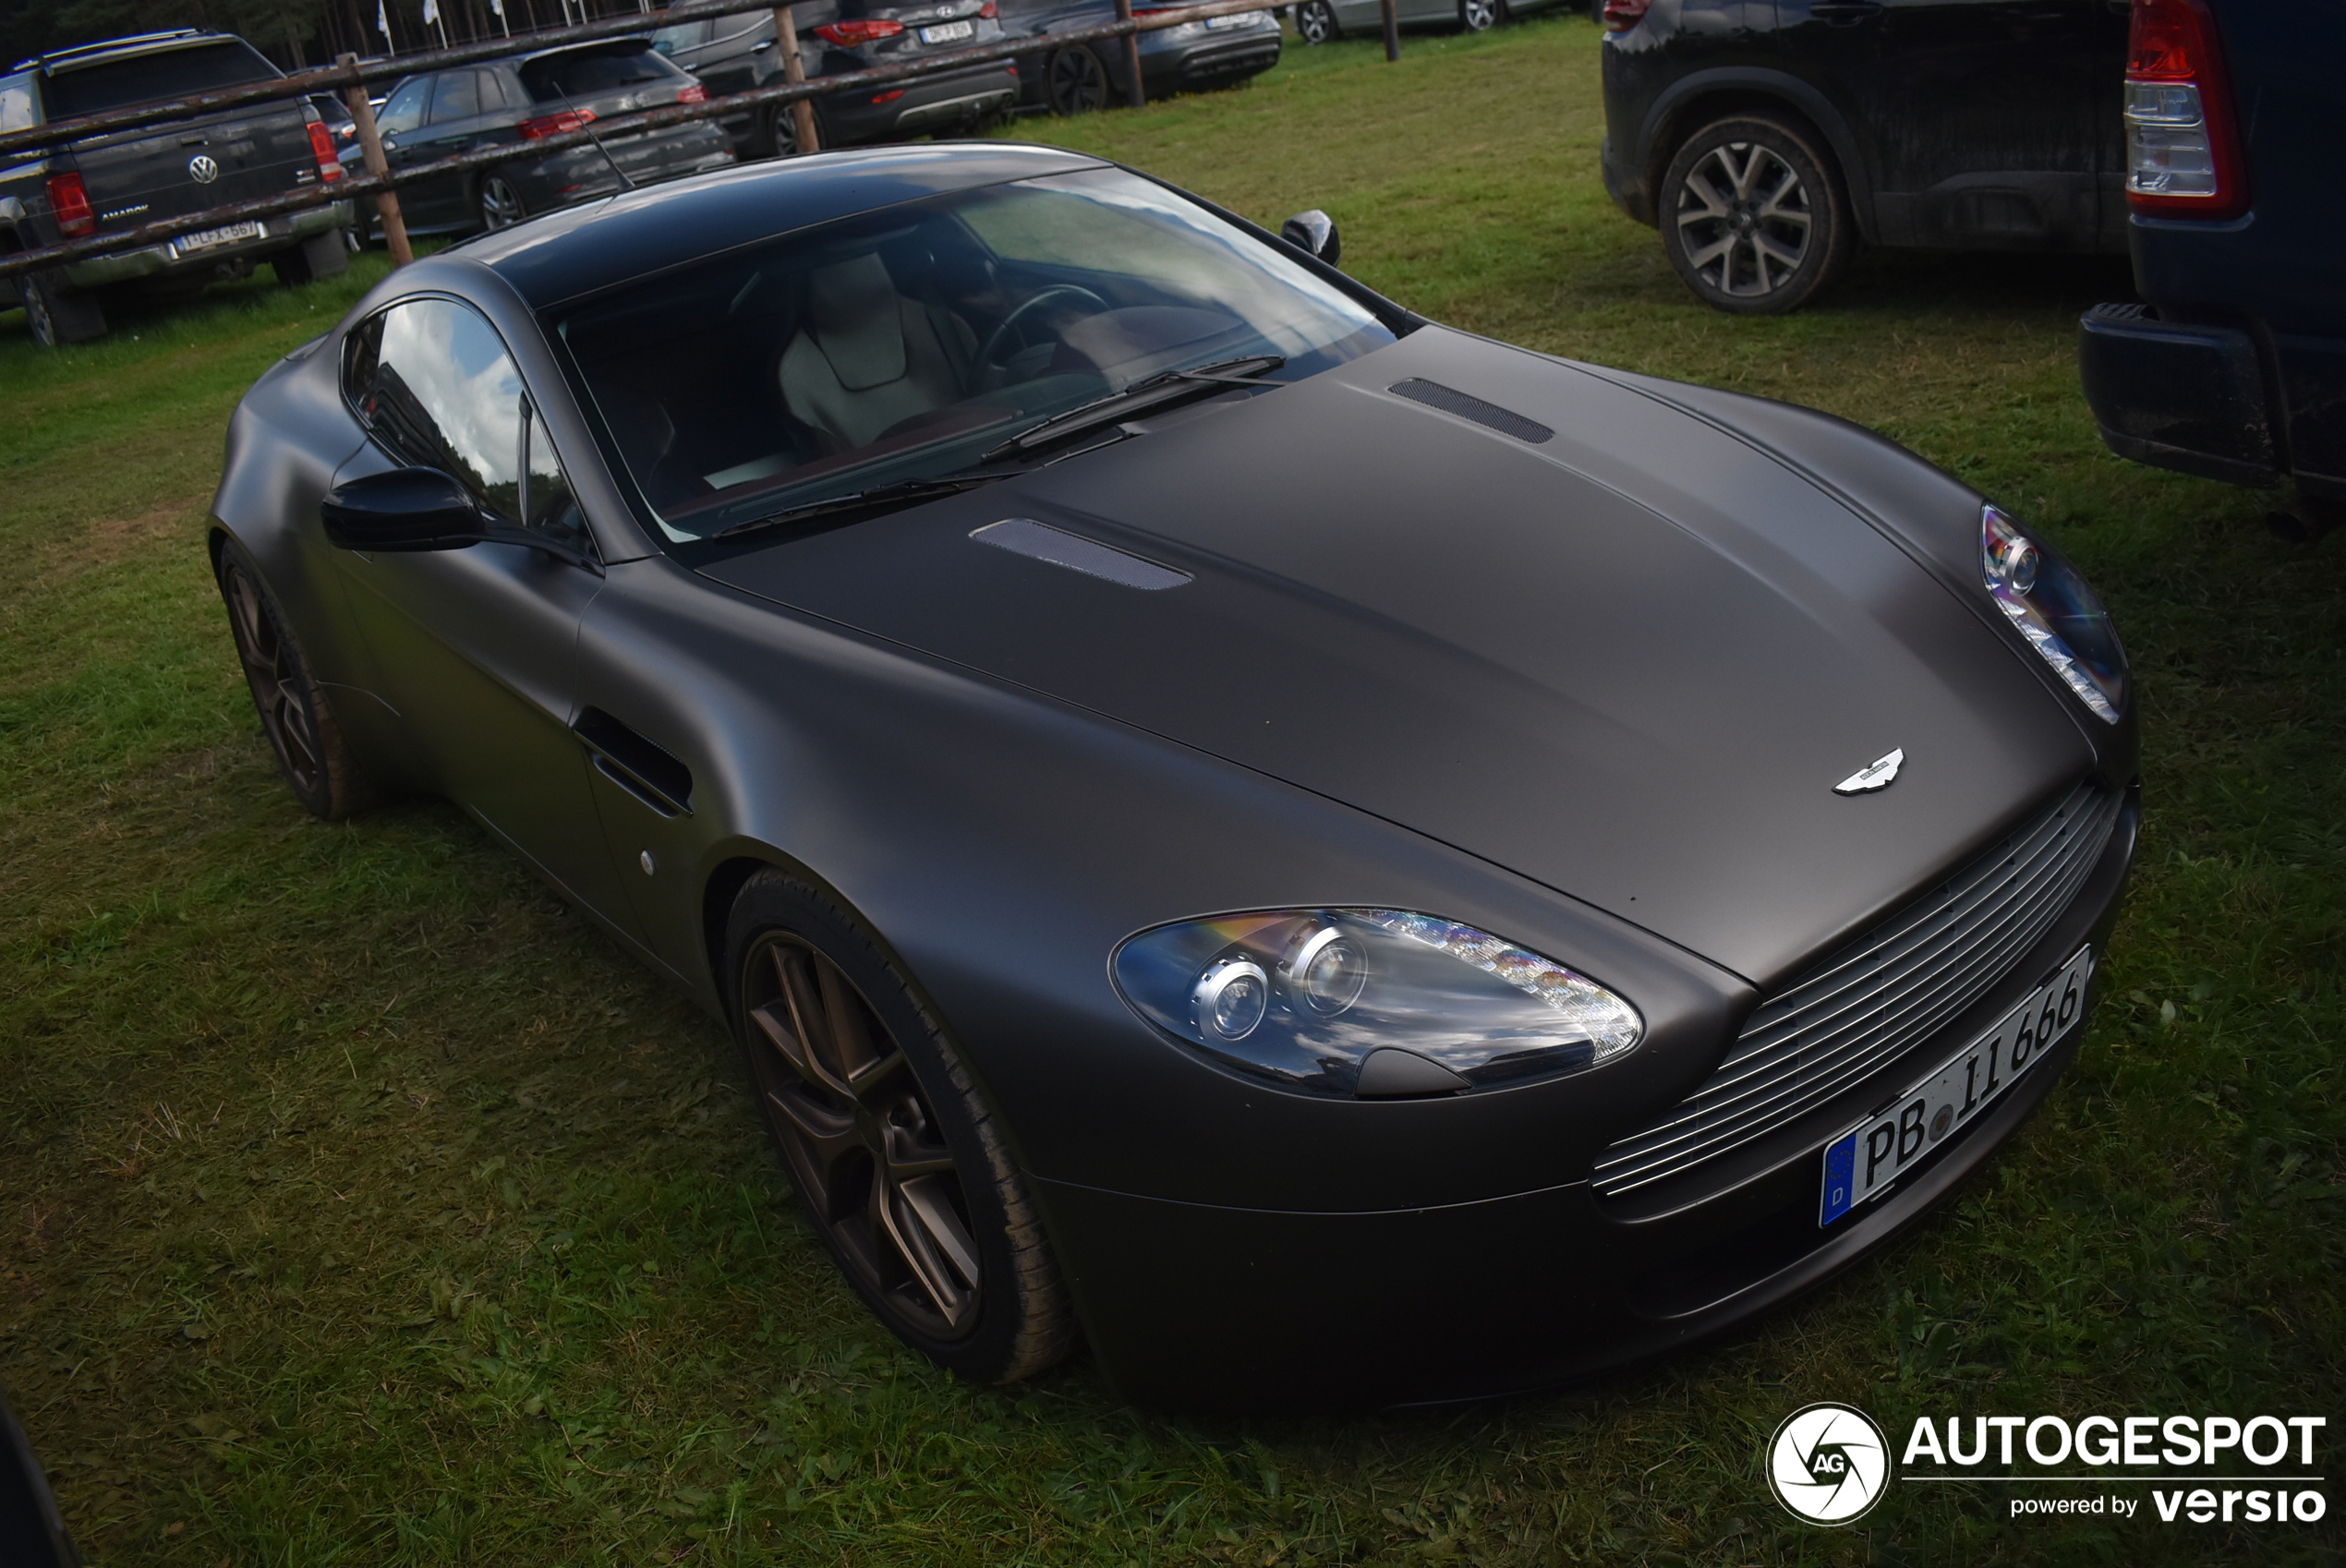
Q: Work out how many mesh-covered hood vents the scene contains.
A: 2